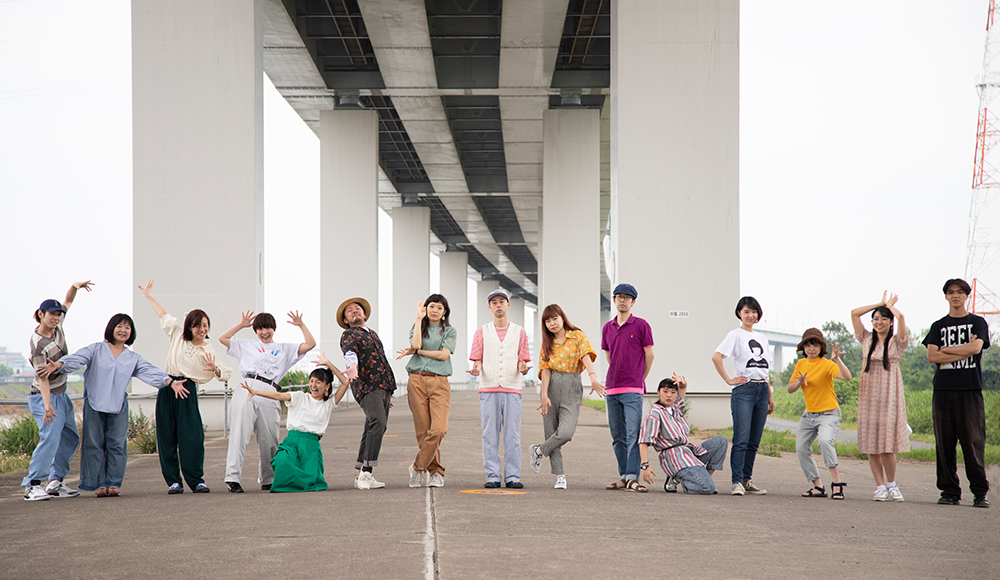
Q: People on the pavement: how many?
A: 15